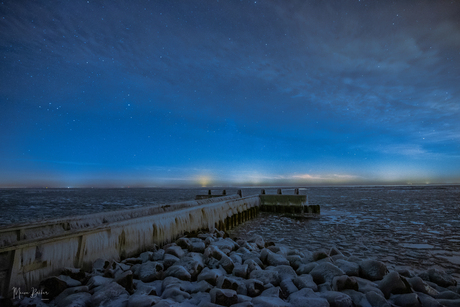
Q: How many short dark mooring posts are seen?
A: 6